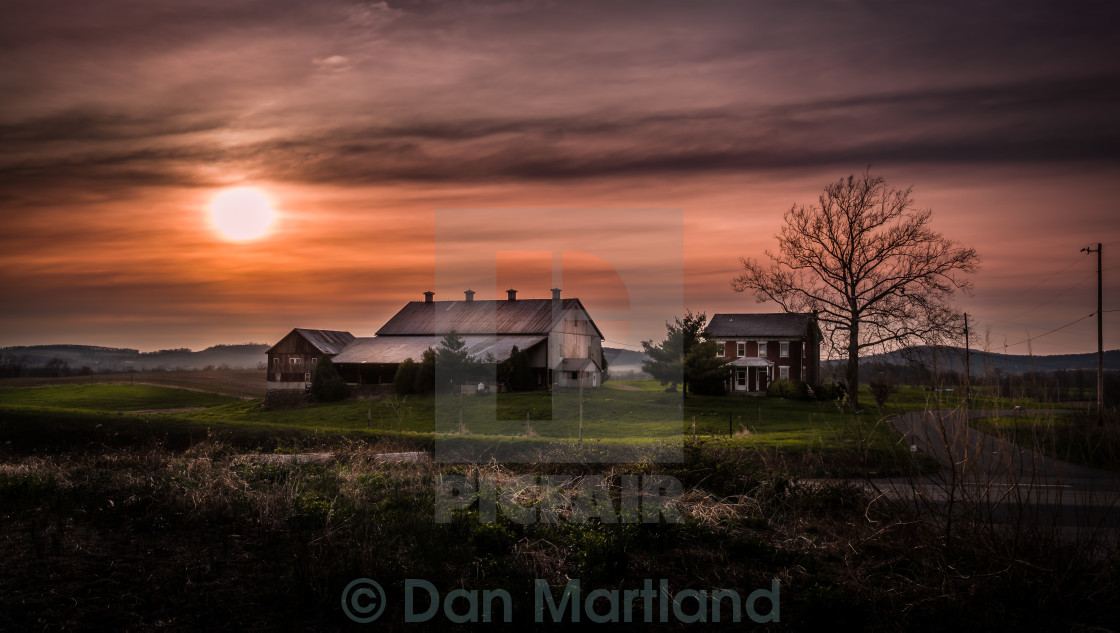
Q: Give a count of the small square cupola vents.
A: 4